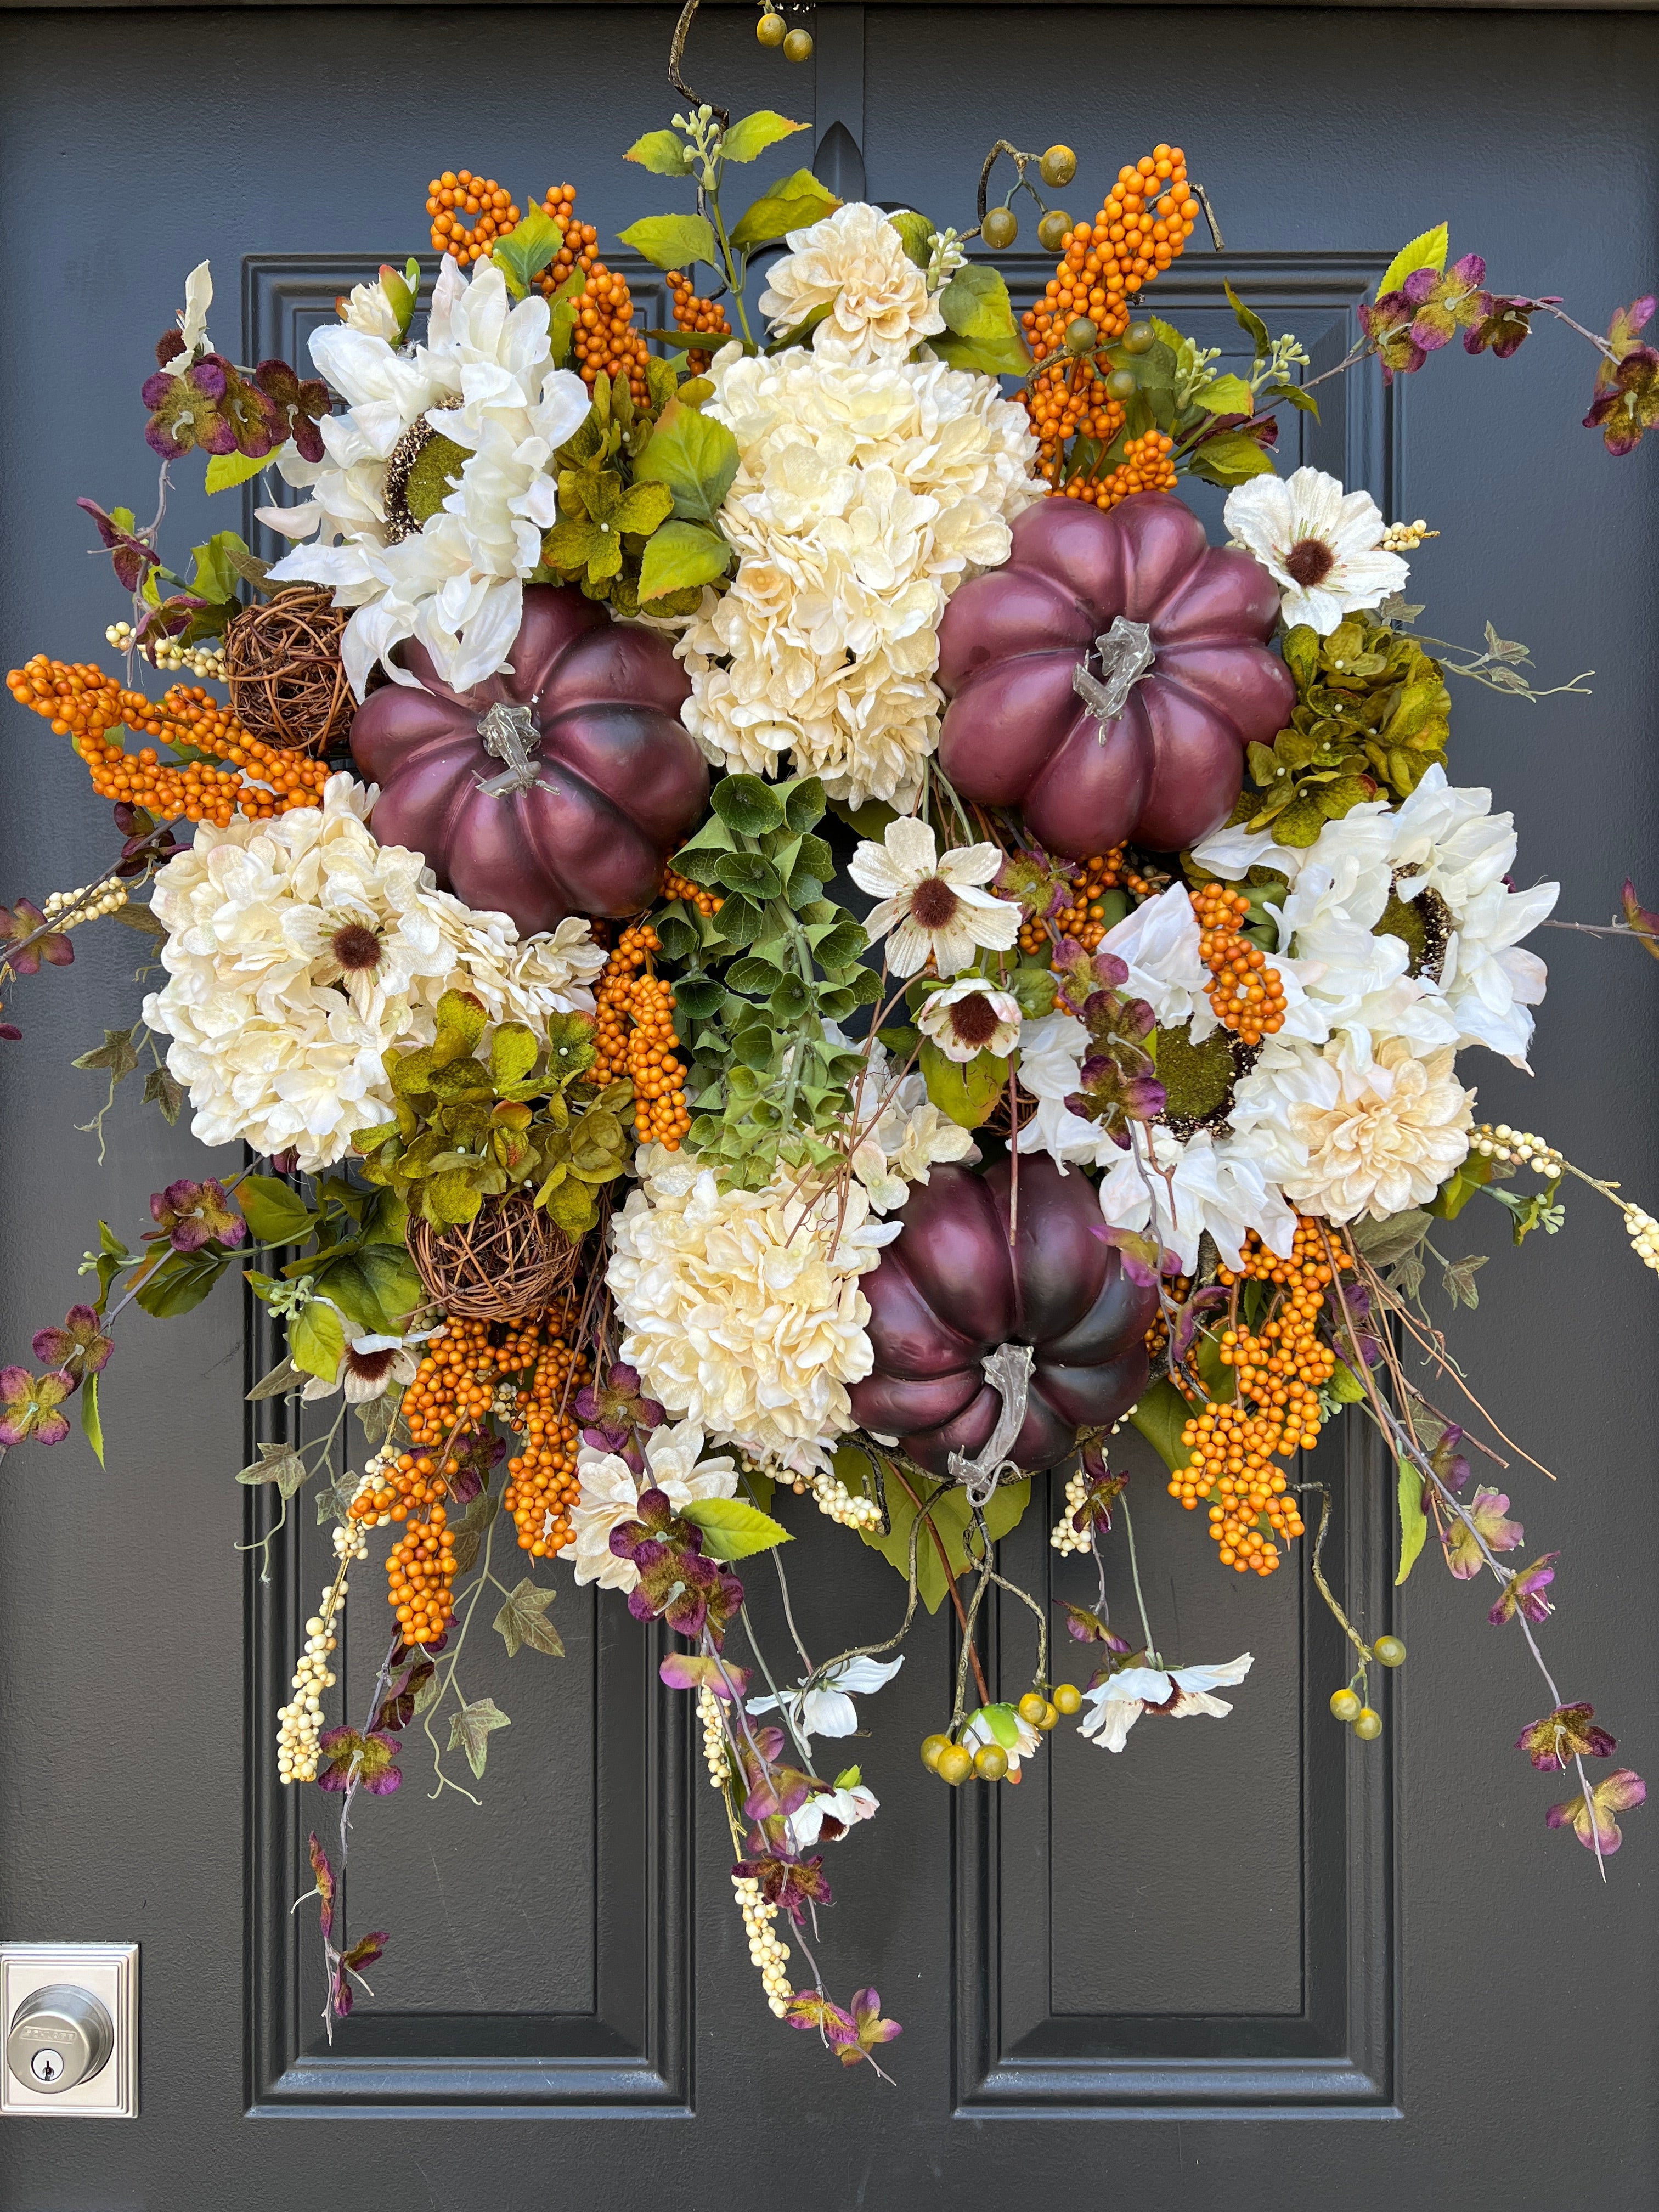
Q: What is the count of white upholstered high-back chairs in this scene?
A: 0